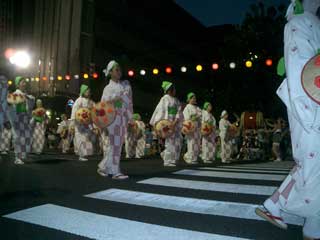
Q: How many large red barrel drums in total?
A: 1